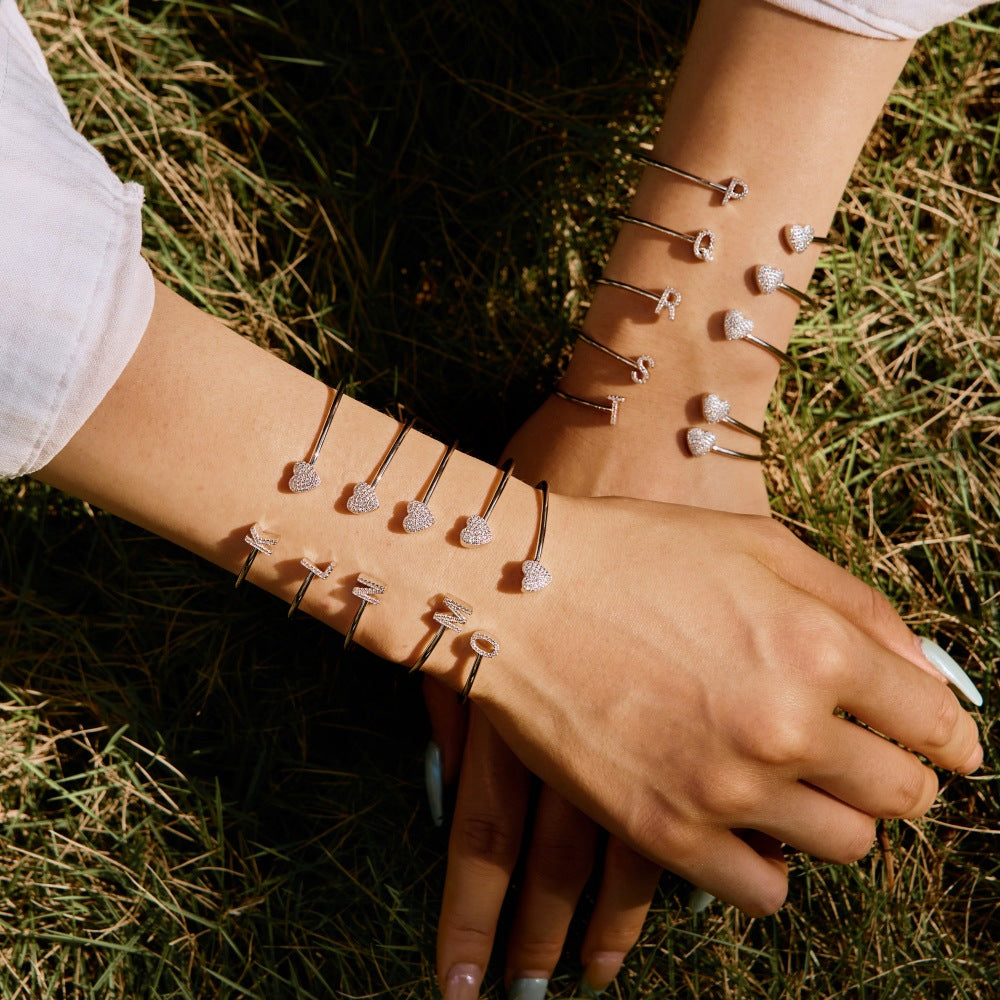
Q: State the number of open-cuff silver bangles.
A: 10